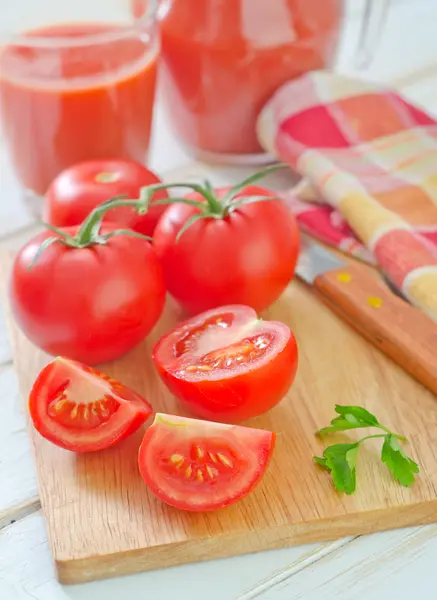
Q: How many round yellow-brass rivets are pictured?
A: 2